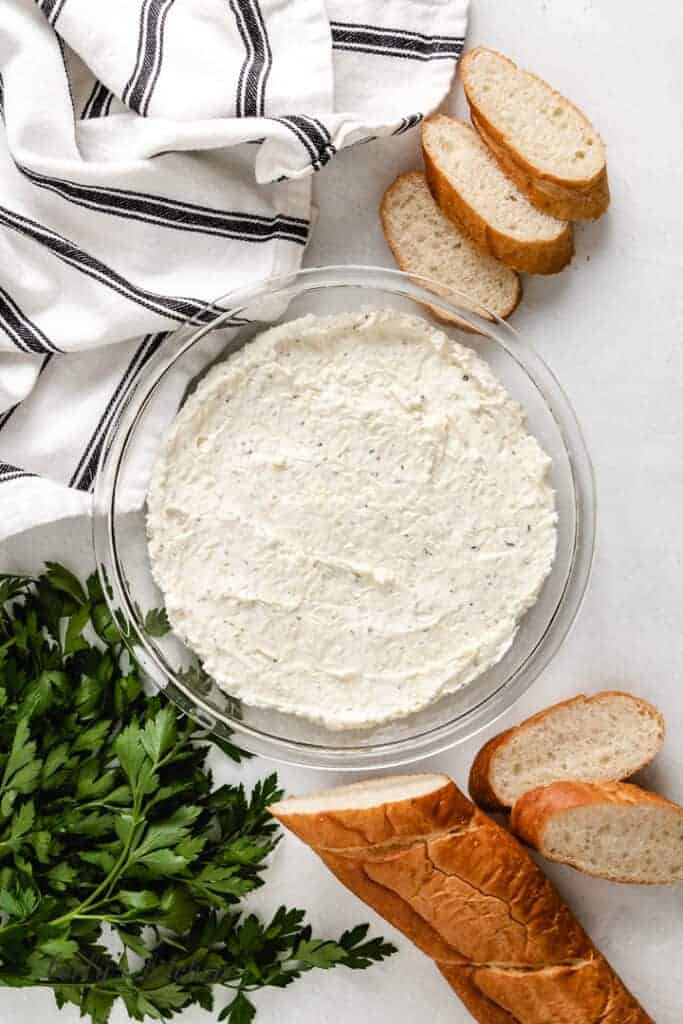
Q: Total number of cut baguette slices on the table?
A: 5